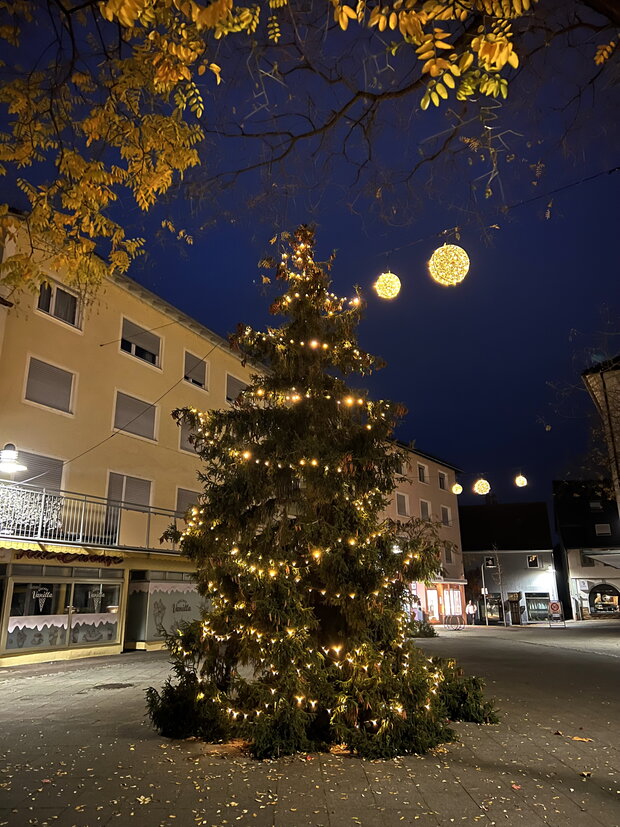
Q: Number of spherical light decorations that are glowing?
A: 5